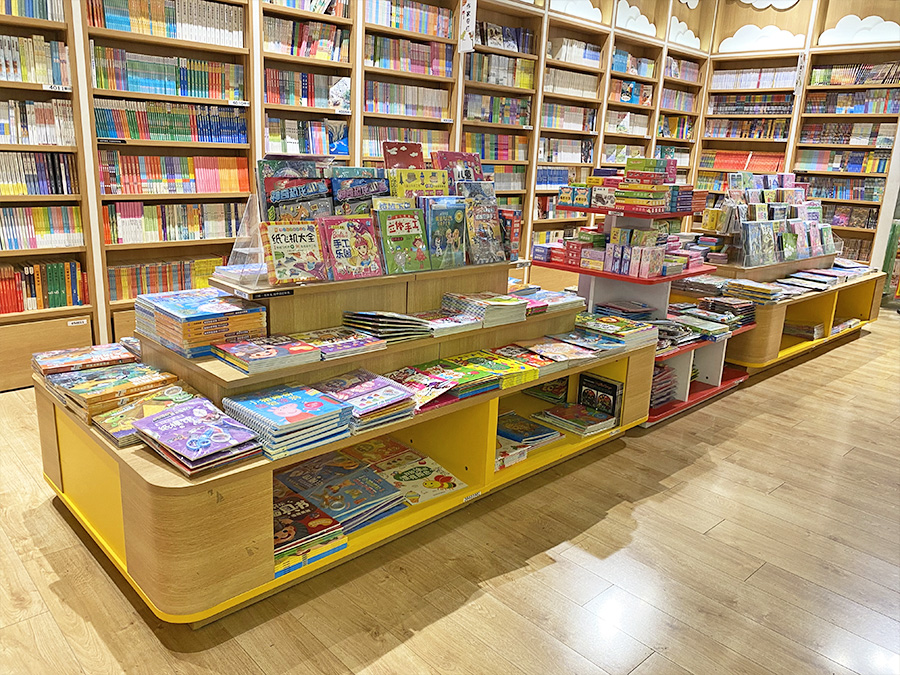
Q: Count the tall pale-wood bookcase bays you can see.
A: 10